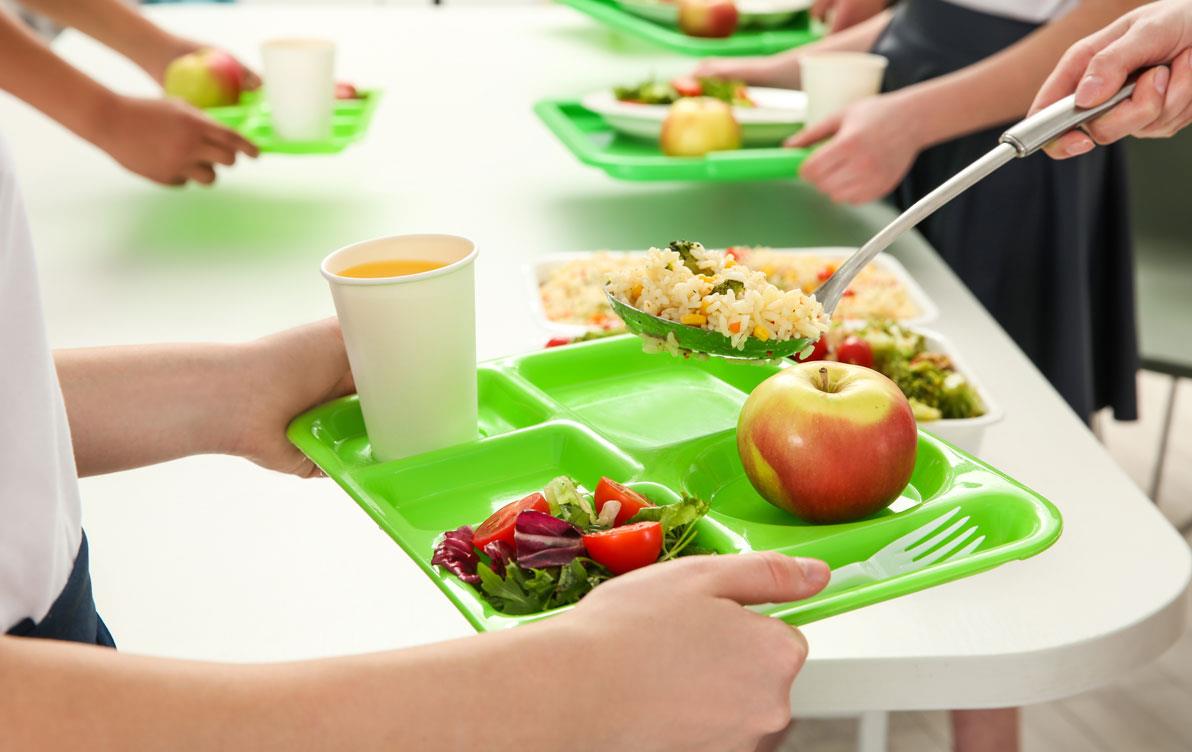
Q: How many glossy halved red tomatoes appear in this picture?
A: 3